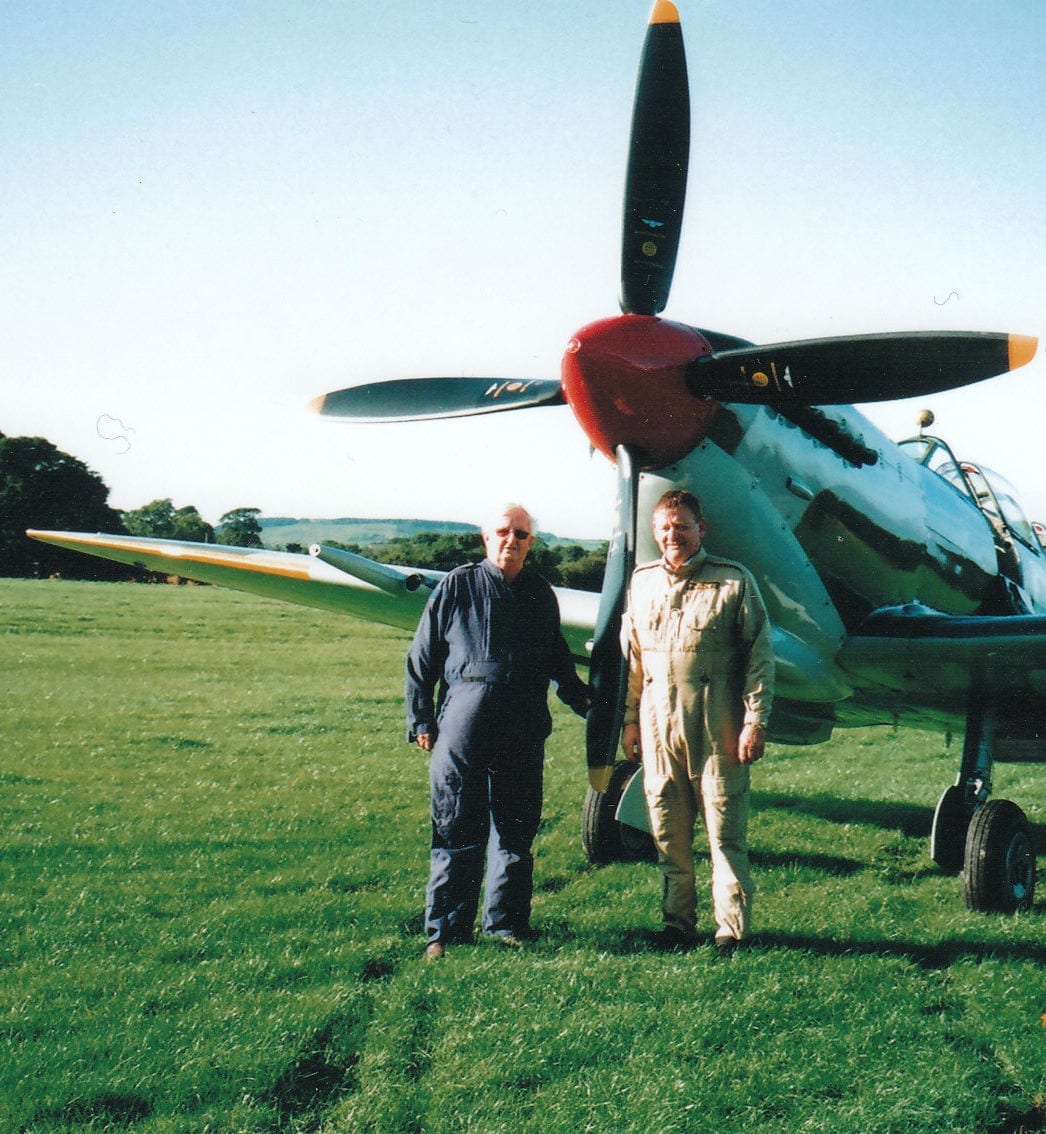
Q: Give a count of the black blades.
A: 4